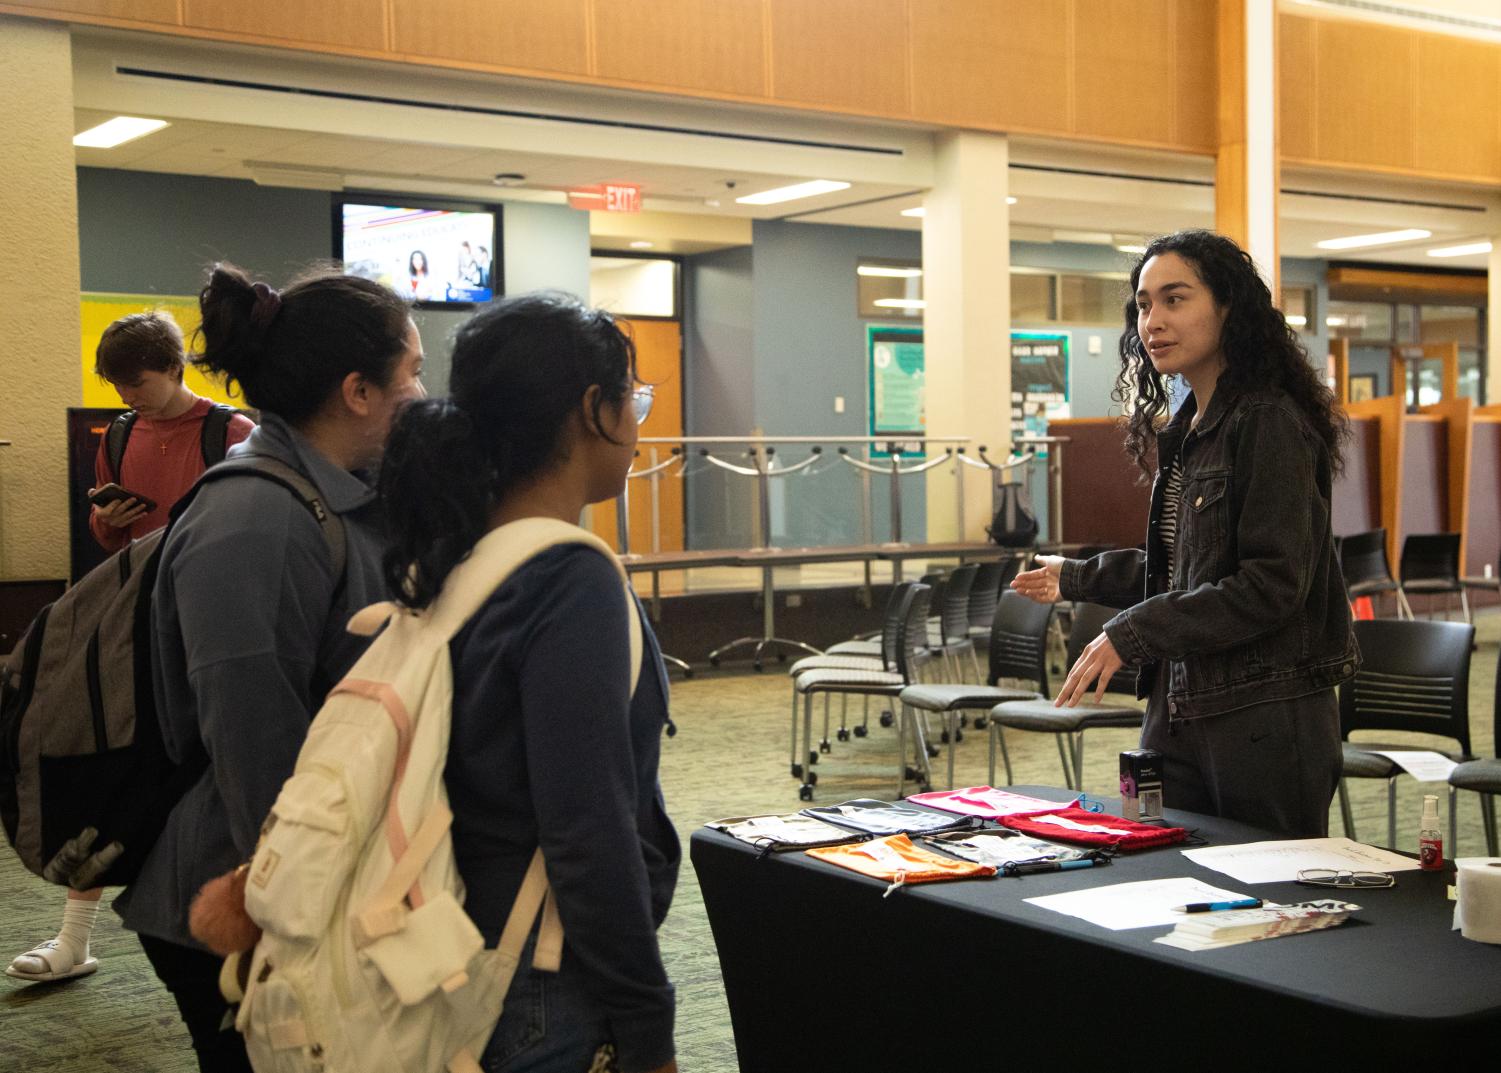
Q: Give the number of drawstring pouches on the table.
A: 6